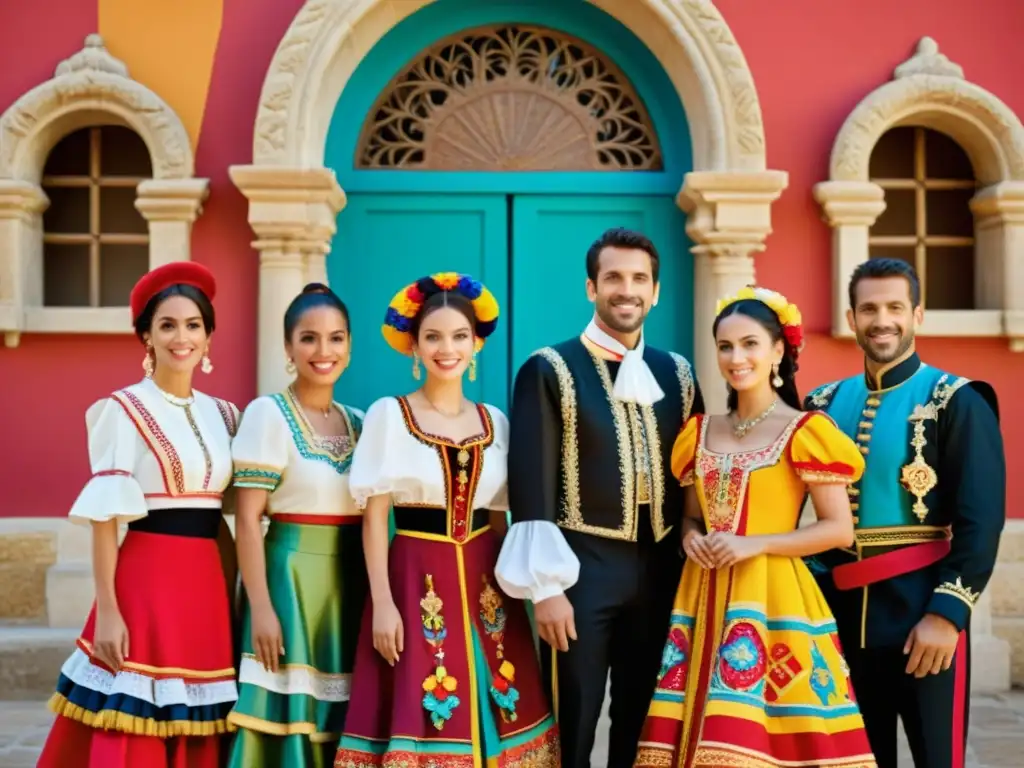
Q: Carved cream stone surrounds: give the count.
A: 3